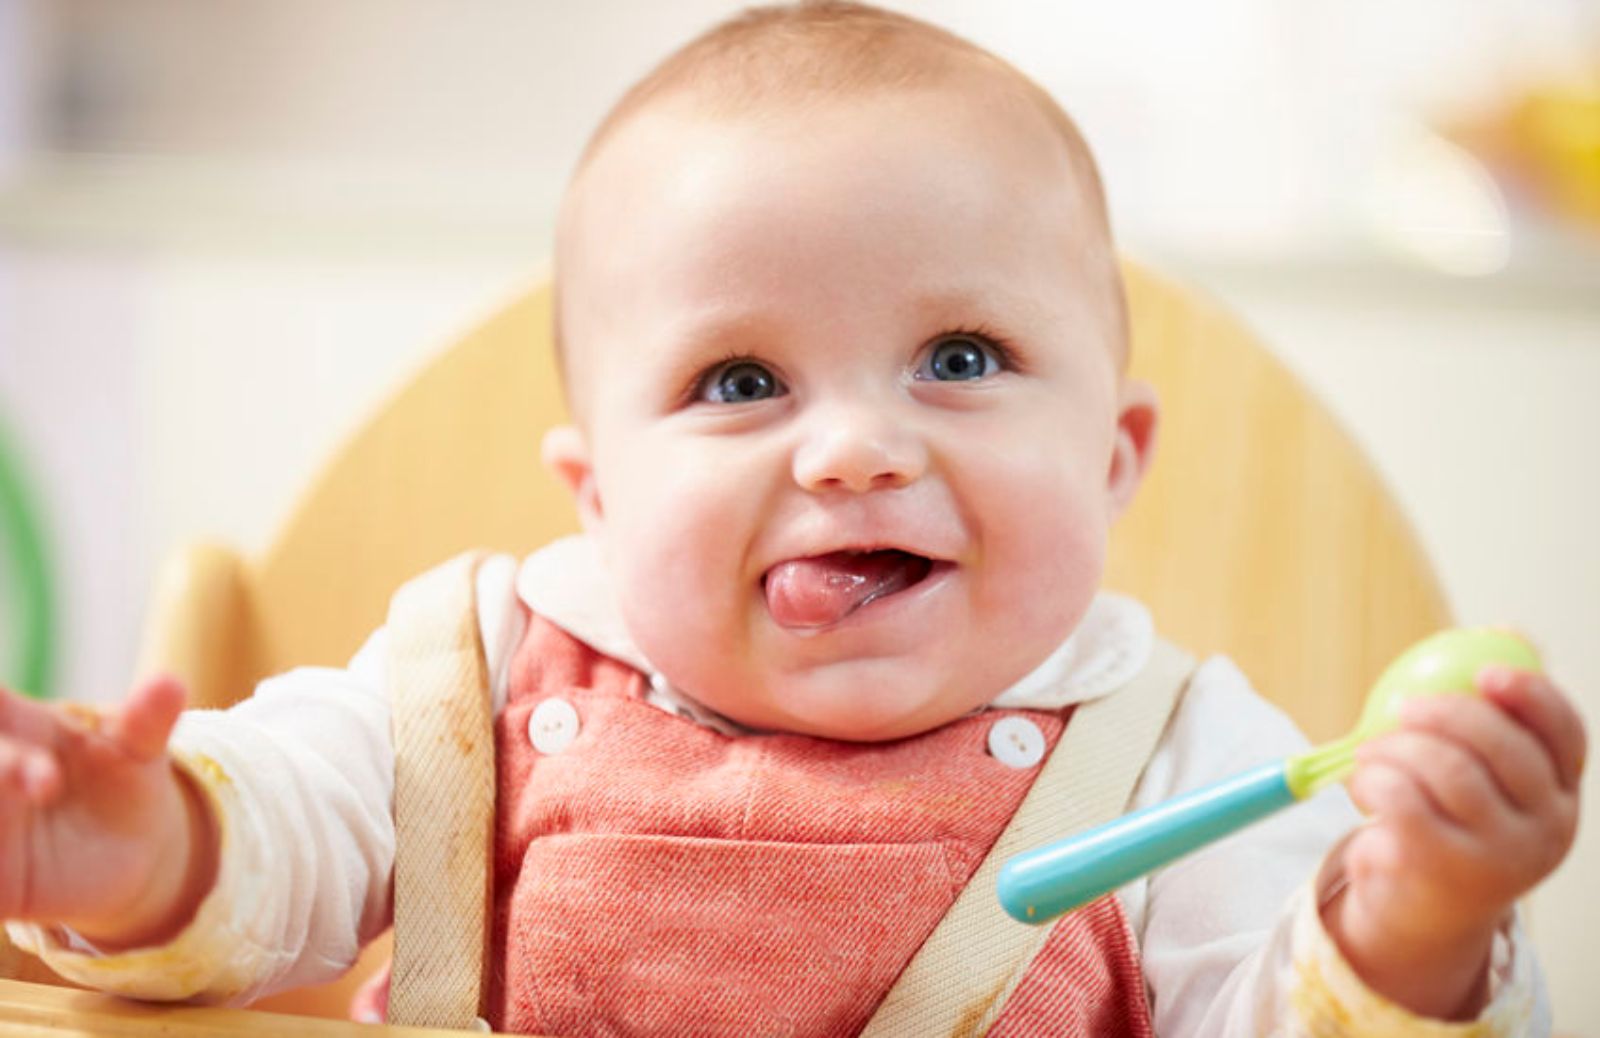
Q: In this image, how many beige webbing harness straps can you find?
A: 2